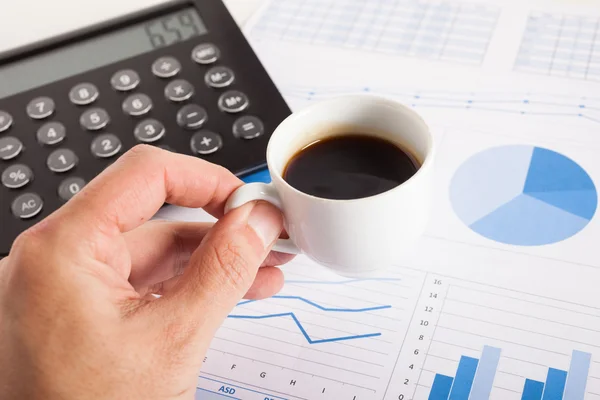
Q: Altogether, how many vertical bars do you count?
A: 6